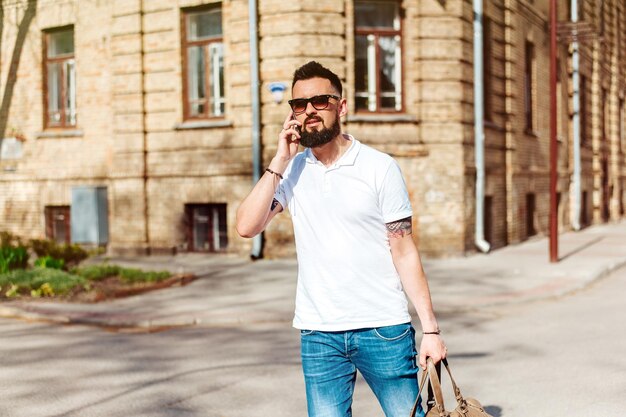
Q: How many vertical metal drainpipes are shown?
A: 3